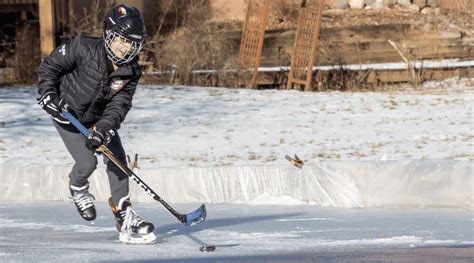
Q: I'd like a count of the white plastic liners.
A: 1